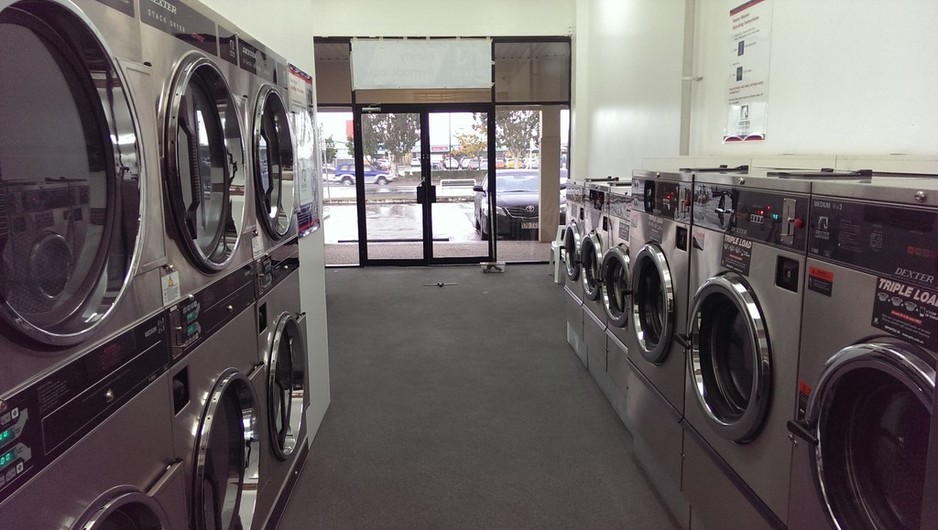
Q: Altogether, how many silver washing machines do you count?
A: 6